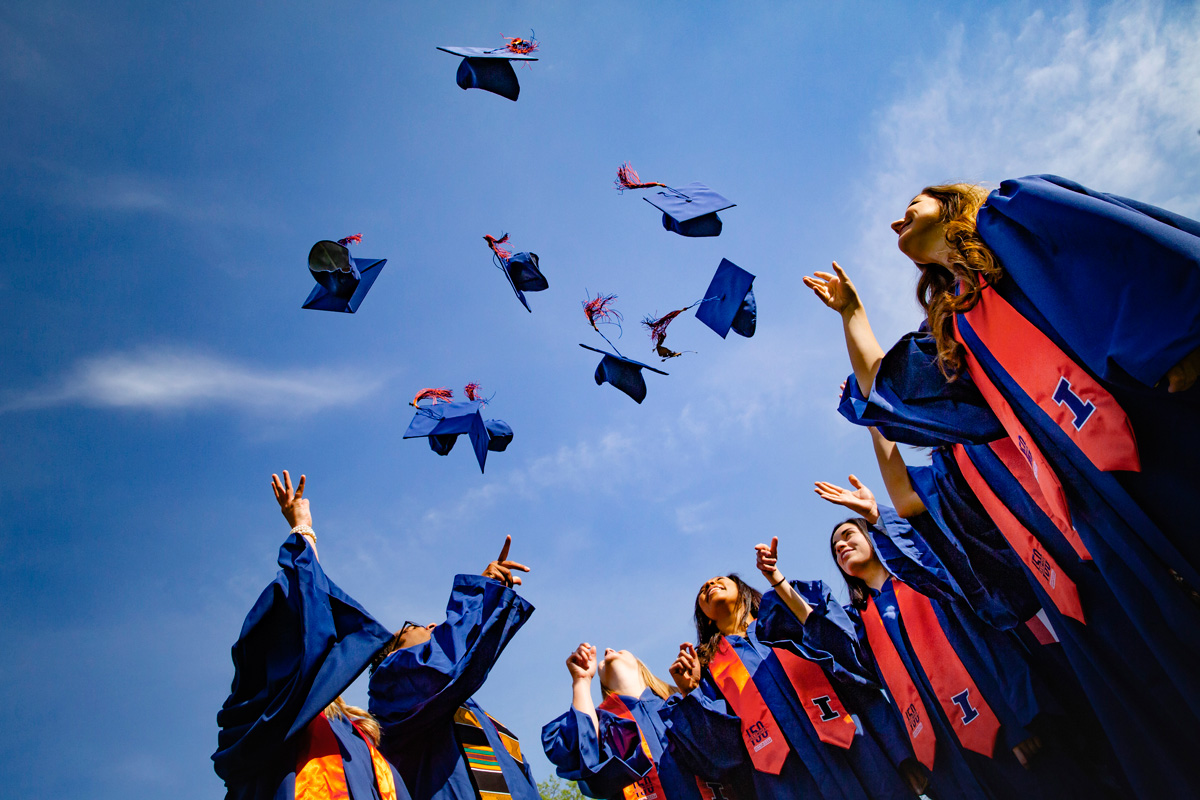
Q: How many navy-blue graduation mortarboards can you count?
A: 8